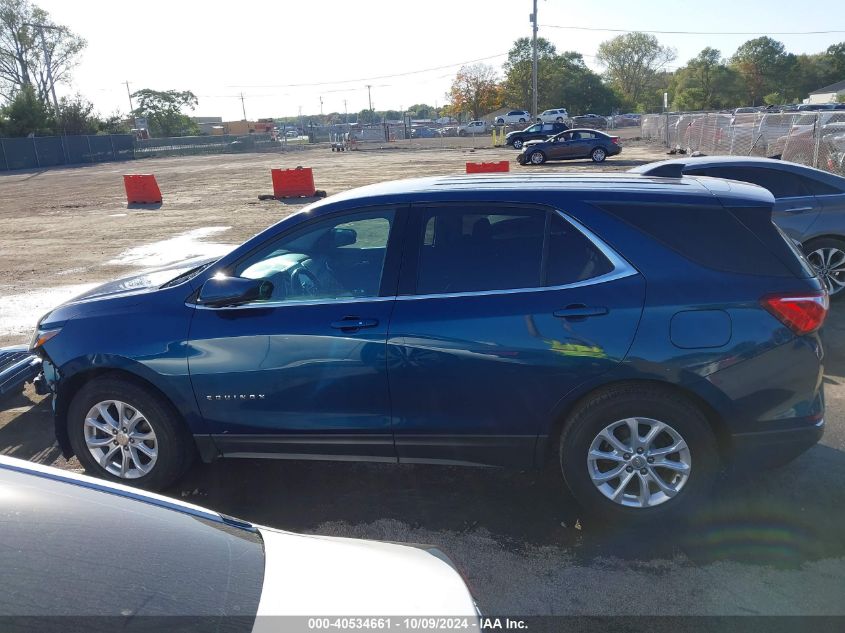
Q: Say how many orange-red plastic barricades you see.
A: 3